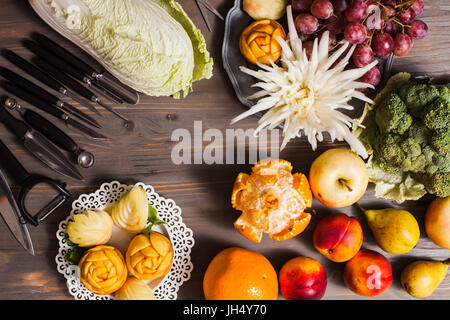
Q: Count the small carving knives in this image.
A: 6